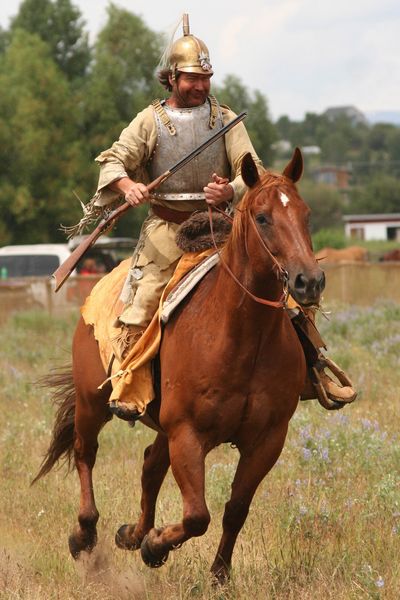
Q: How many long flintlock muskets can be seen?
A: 1